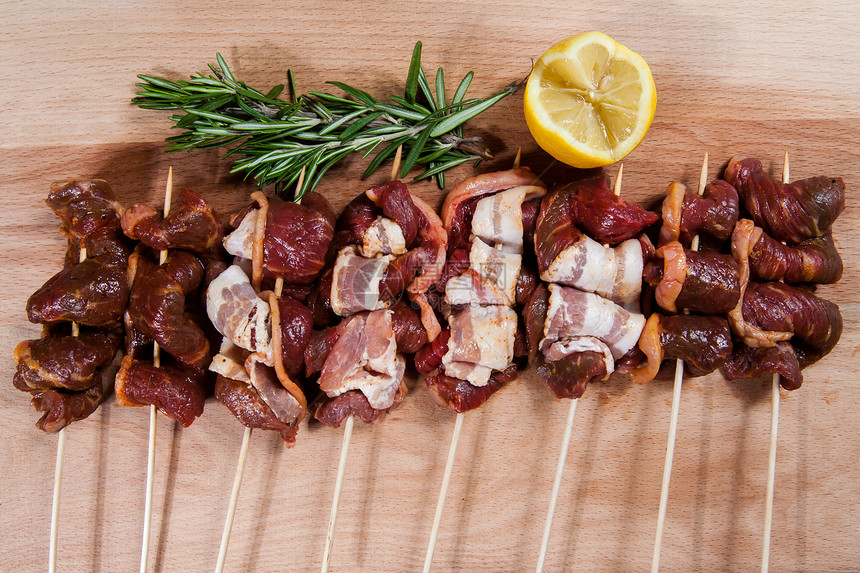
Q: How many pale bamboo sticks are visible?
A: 8